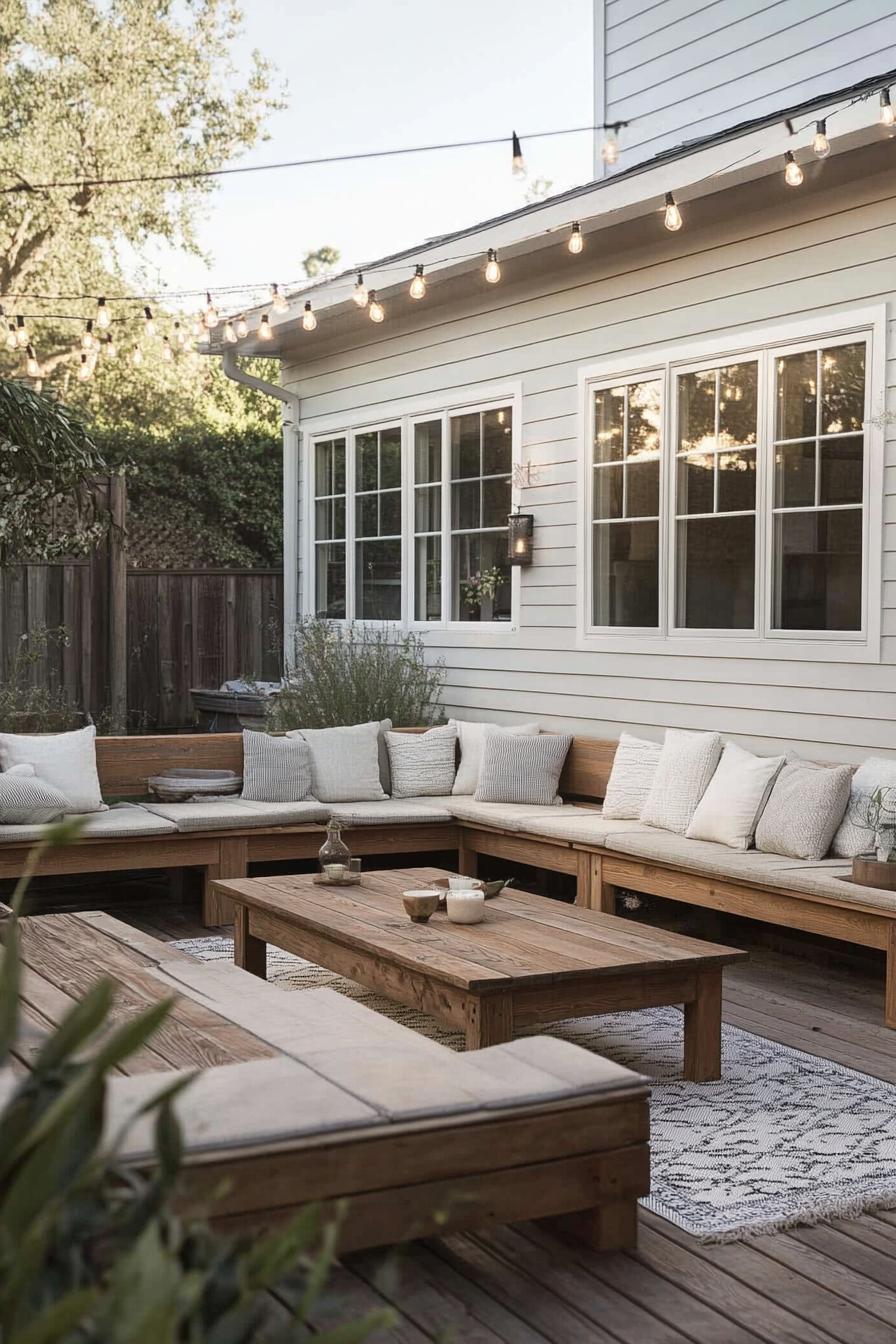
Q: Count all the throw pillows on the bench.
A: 13